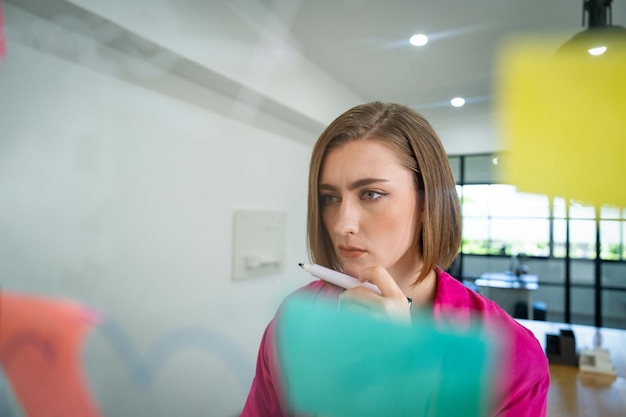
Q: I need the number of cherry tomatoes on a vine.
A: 0